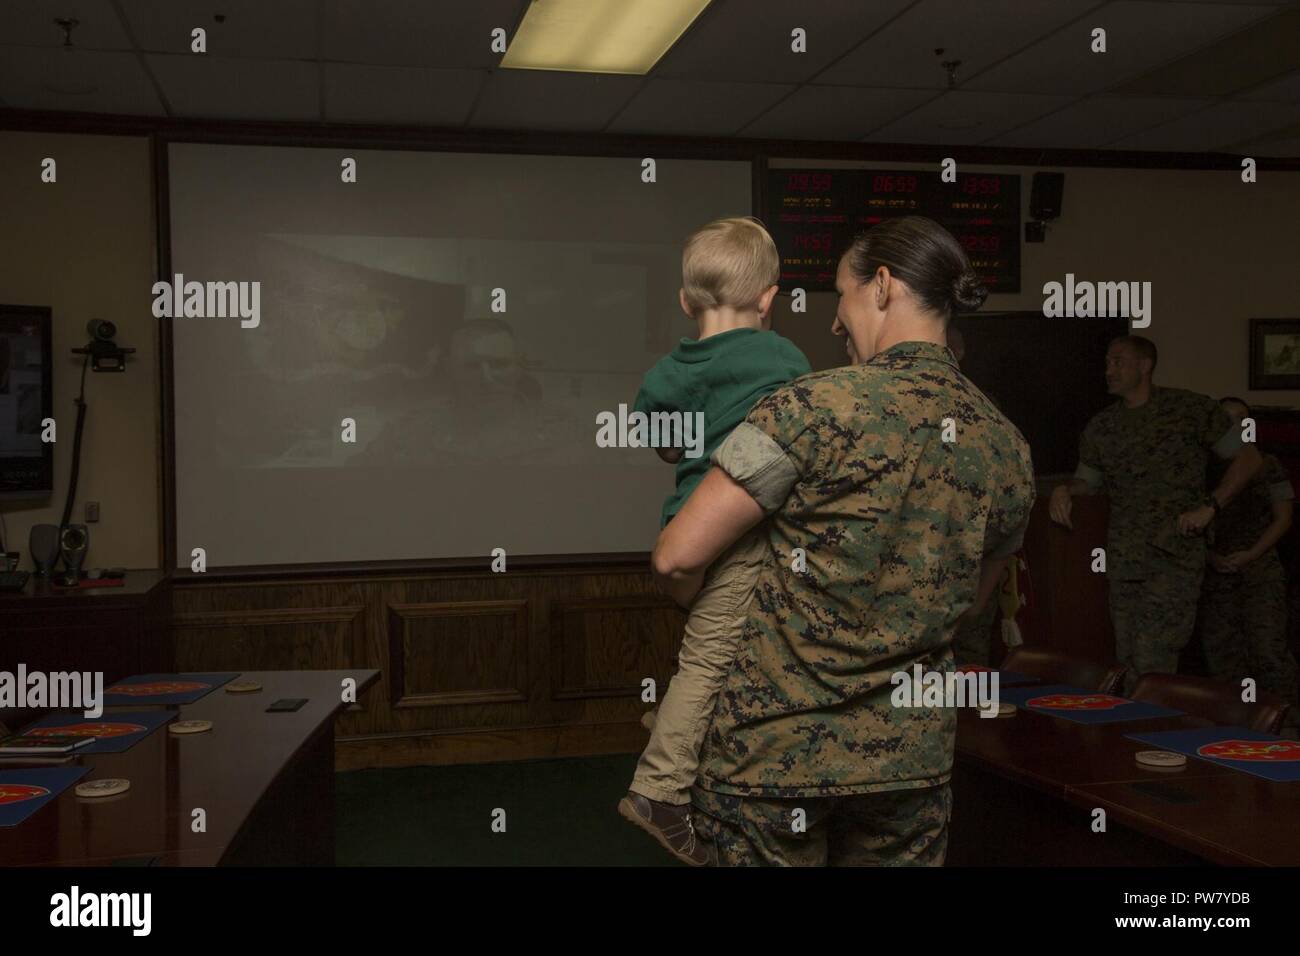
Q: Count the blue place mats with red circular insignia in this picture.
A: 6